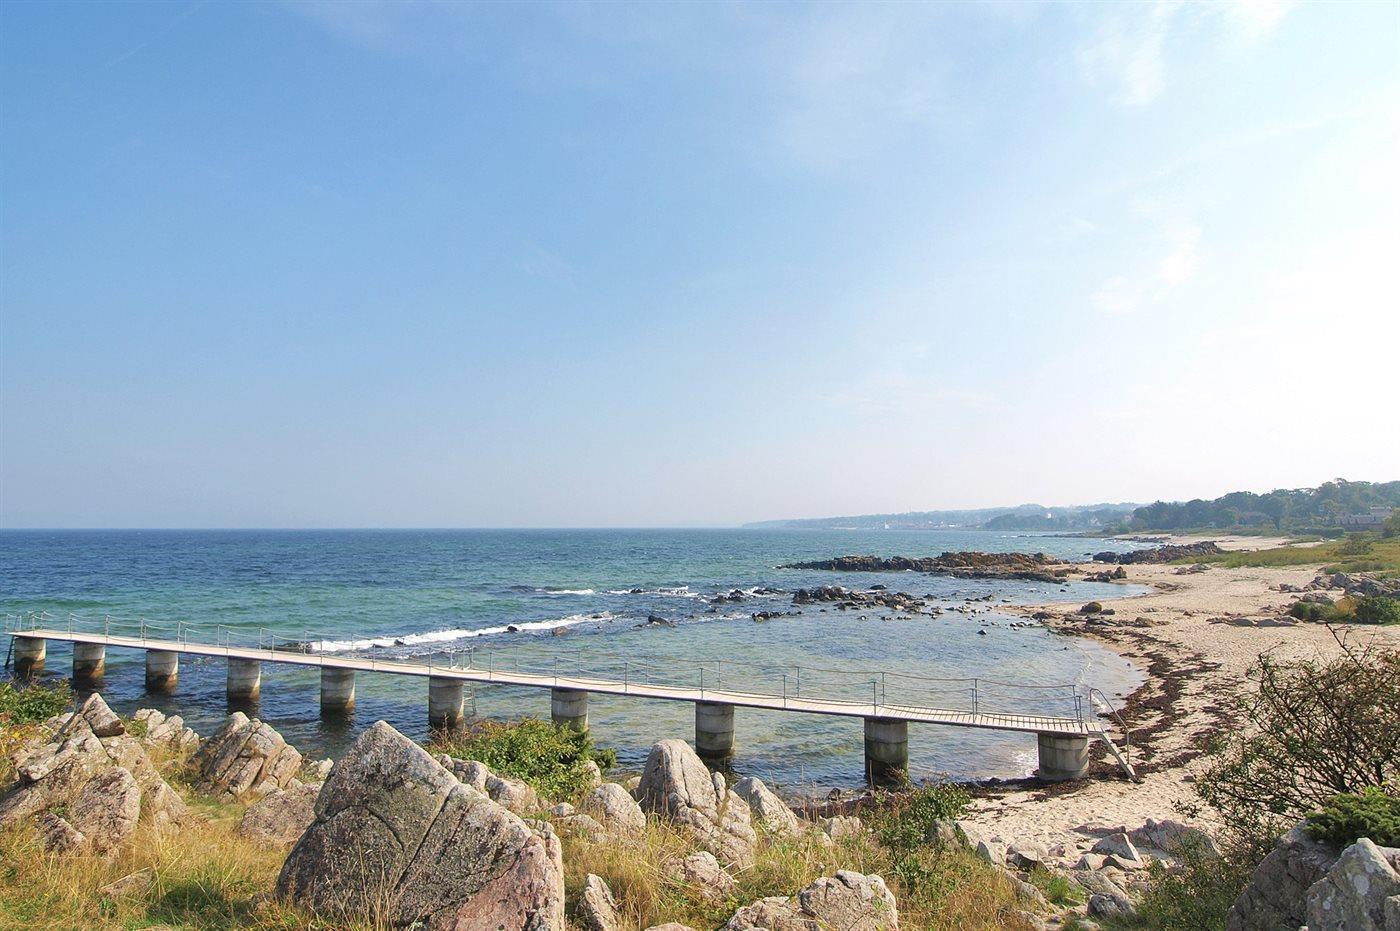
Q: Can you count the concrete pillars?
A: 10